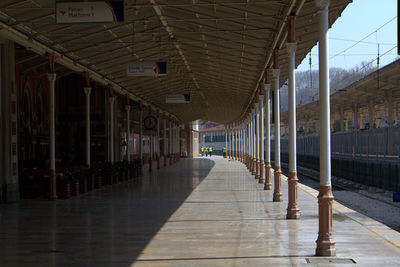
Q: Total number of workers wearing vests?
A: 4